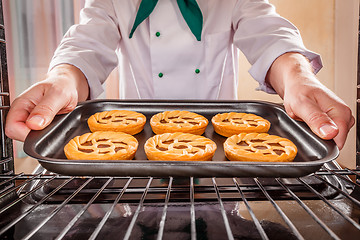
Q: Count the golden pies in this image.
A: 6